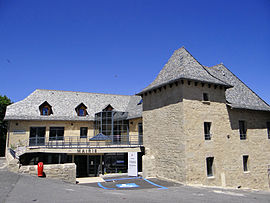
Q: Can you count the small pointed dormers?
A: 3